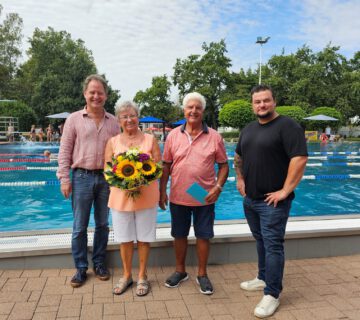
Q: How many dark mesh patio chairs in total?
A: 0